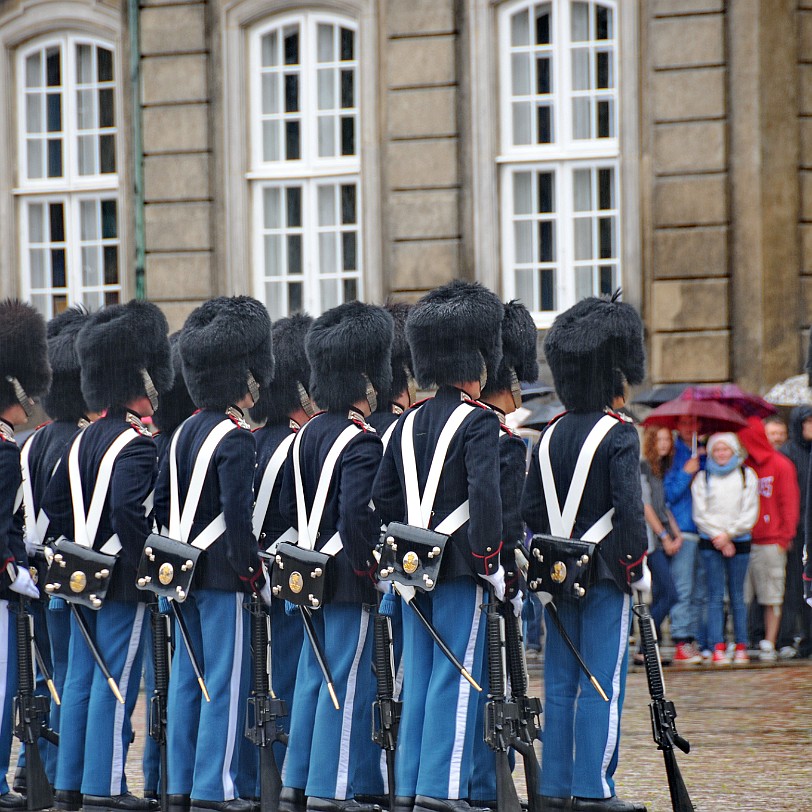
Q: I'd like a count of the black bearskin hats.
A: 11